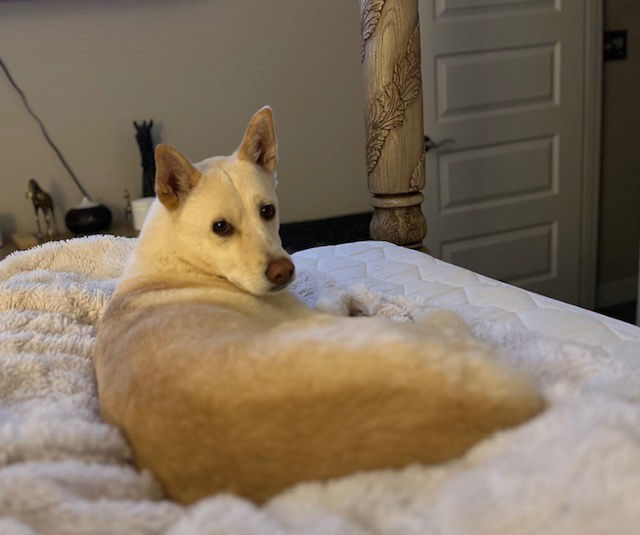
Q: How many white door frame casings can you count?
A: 1